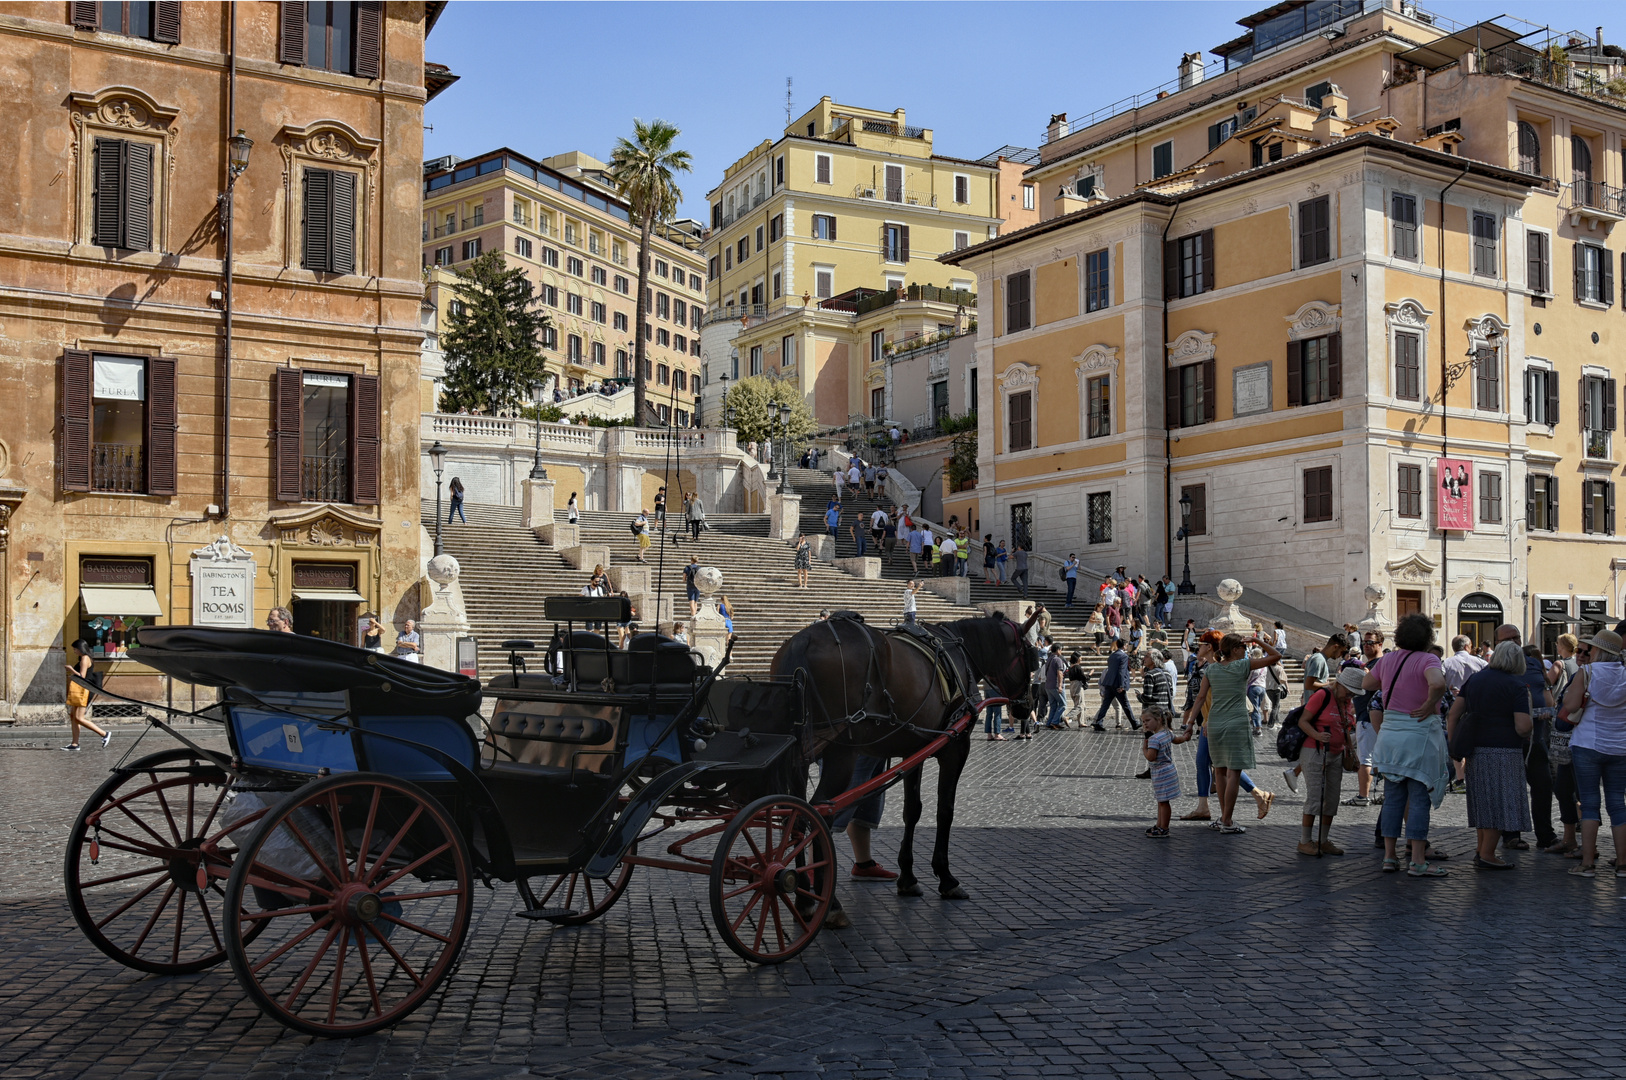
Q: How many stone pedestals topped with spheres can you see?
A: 4